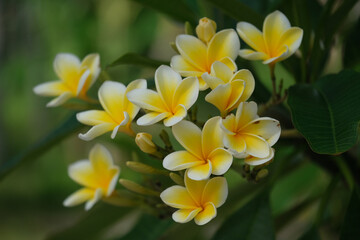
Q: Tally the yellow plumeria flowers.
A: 10